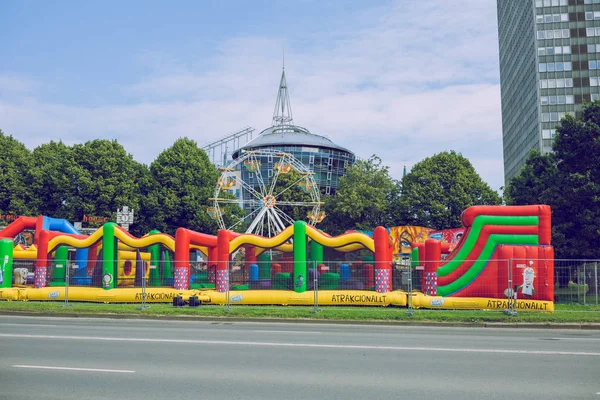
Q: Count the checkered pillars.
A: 5